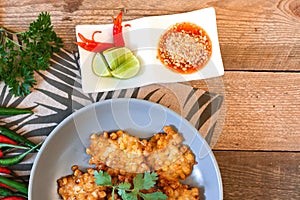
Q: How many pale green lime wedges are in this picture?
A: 3